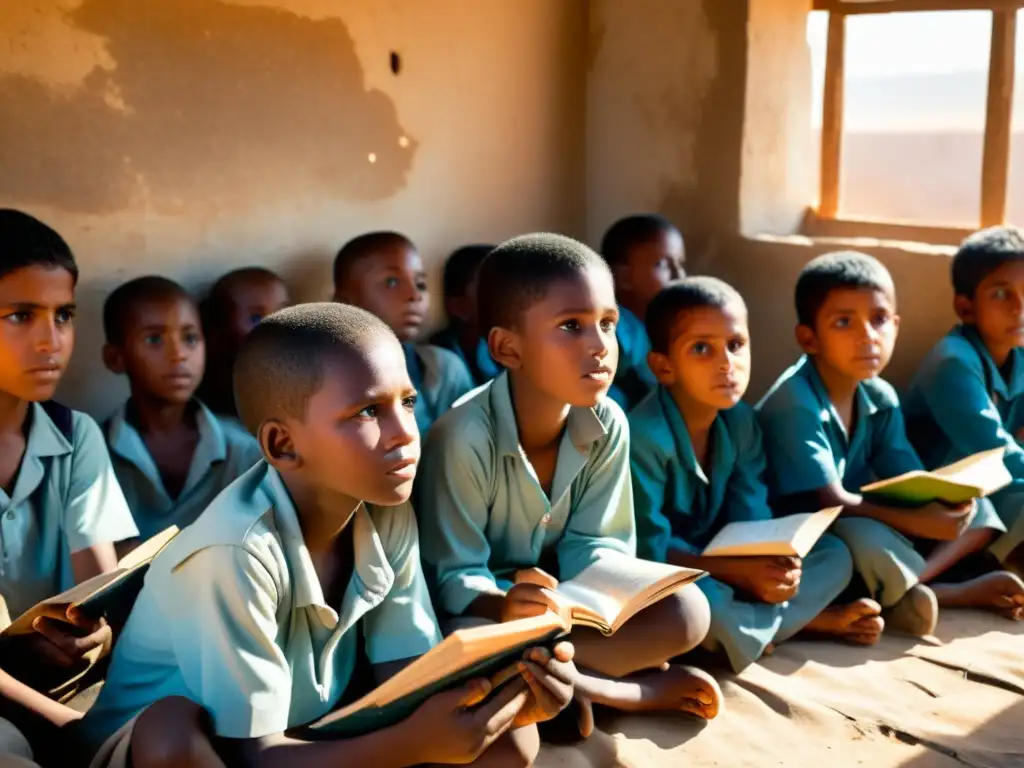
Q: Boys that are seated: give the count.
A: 11